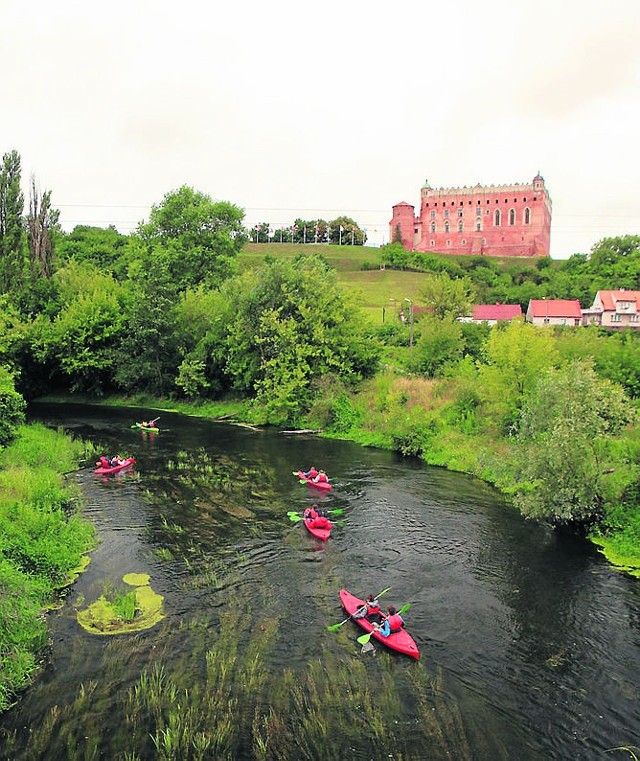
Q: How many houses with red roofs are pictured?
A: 3